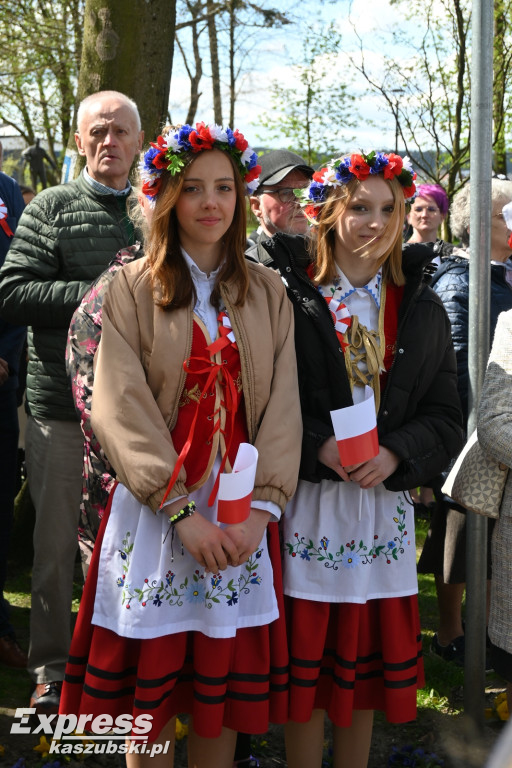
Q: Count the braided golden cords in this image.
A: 1